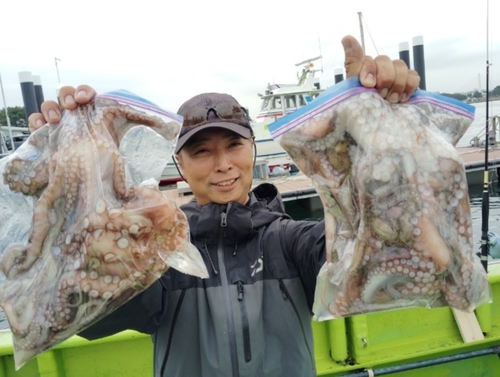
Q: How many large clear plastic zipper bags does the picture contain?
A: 2